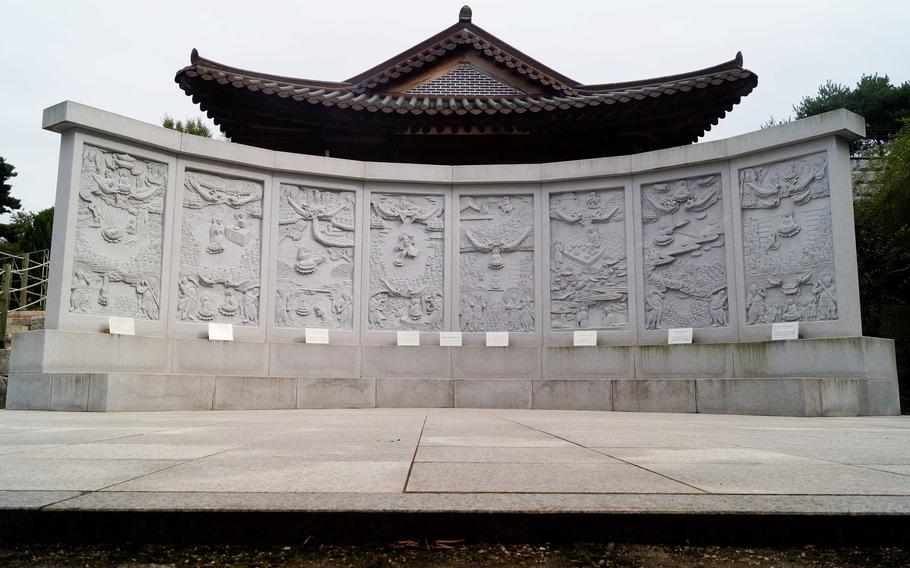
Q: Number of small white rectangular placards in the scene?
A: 9